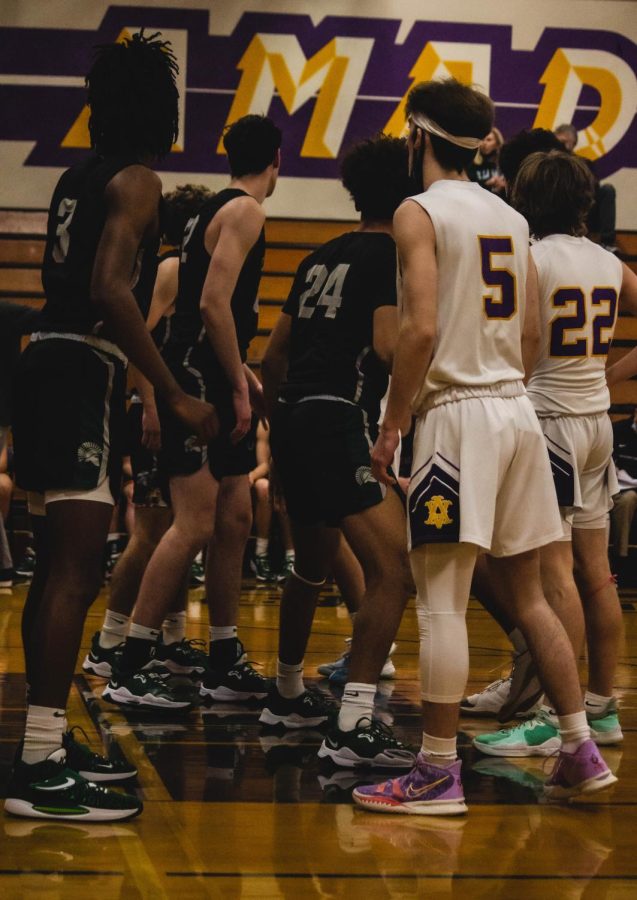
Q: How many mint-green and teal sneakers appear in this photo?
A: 2